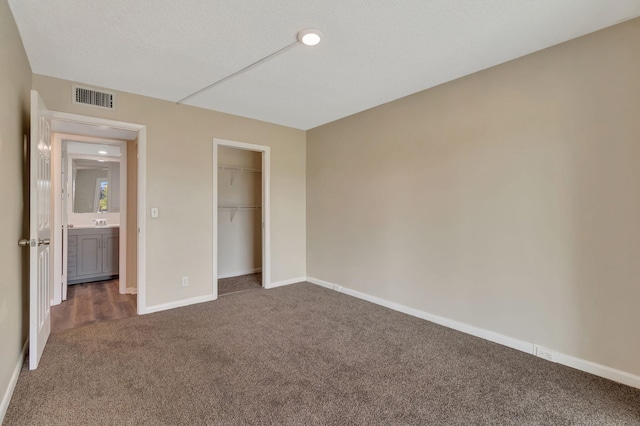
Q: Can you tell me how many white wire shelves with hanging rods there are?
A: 2